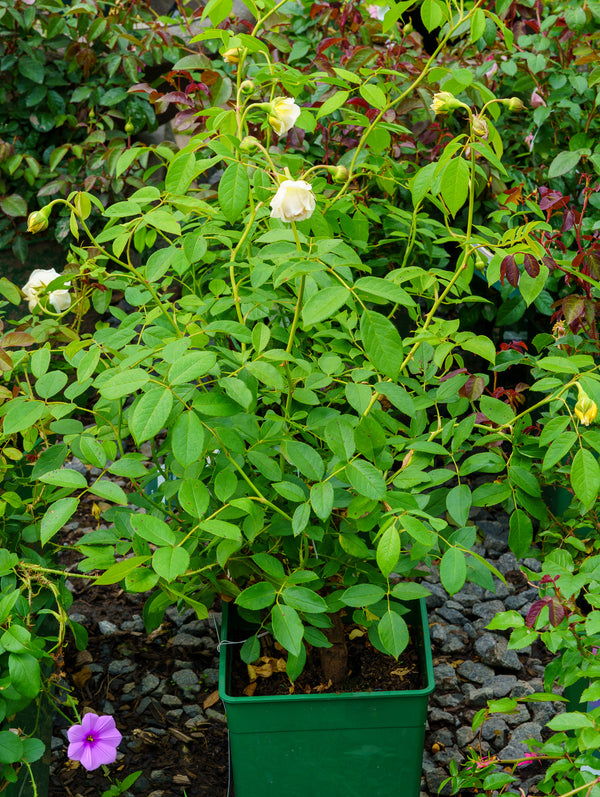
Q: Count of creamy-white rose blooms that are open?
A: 3